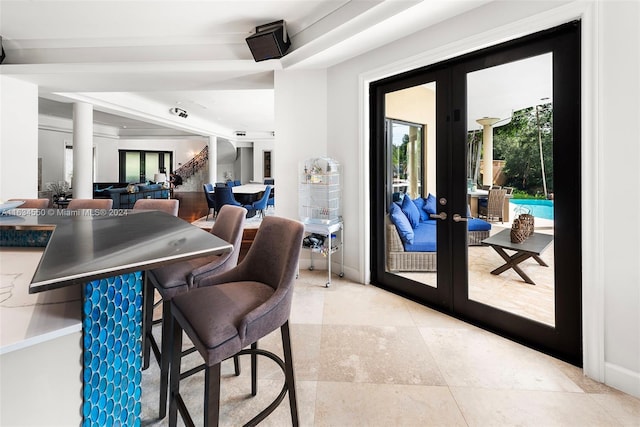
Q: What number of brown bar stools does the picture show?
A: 5